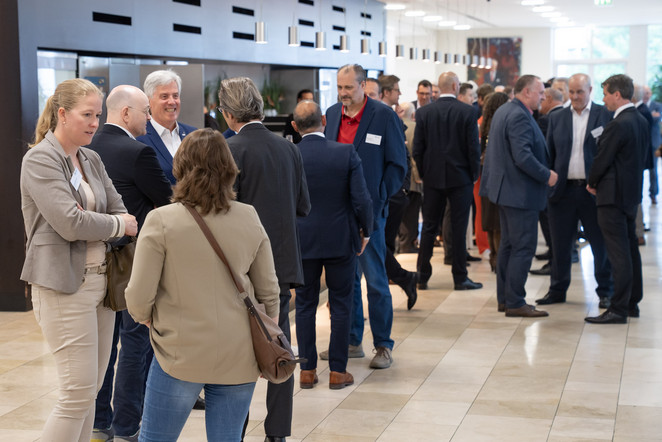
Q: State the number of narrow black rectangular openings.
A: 13